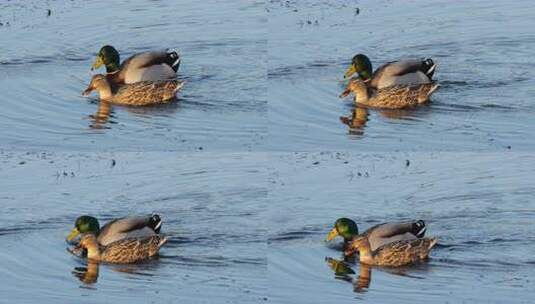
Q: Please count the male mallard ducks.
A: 4